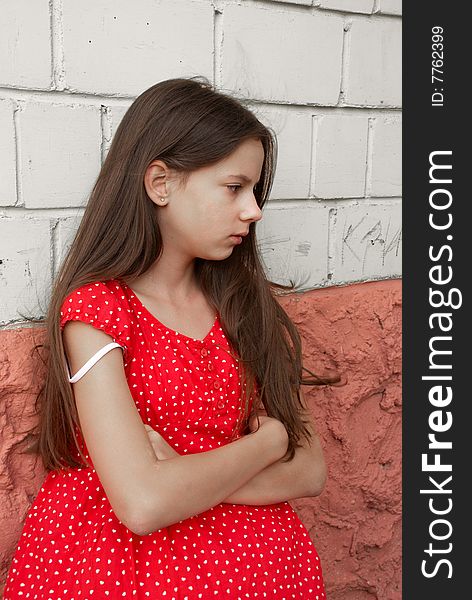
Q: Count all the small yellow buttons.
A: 0